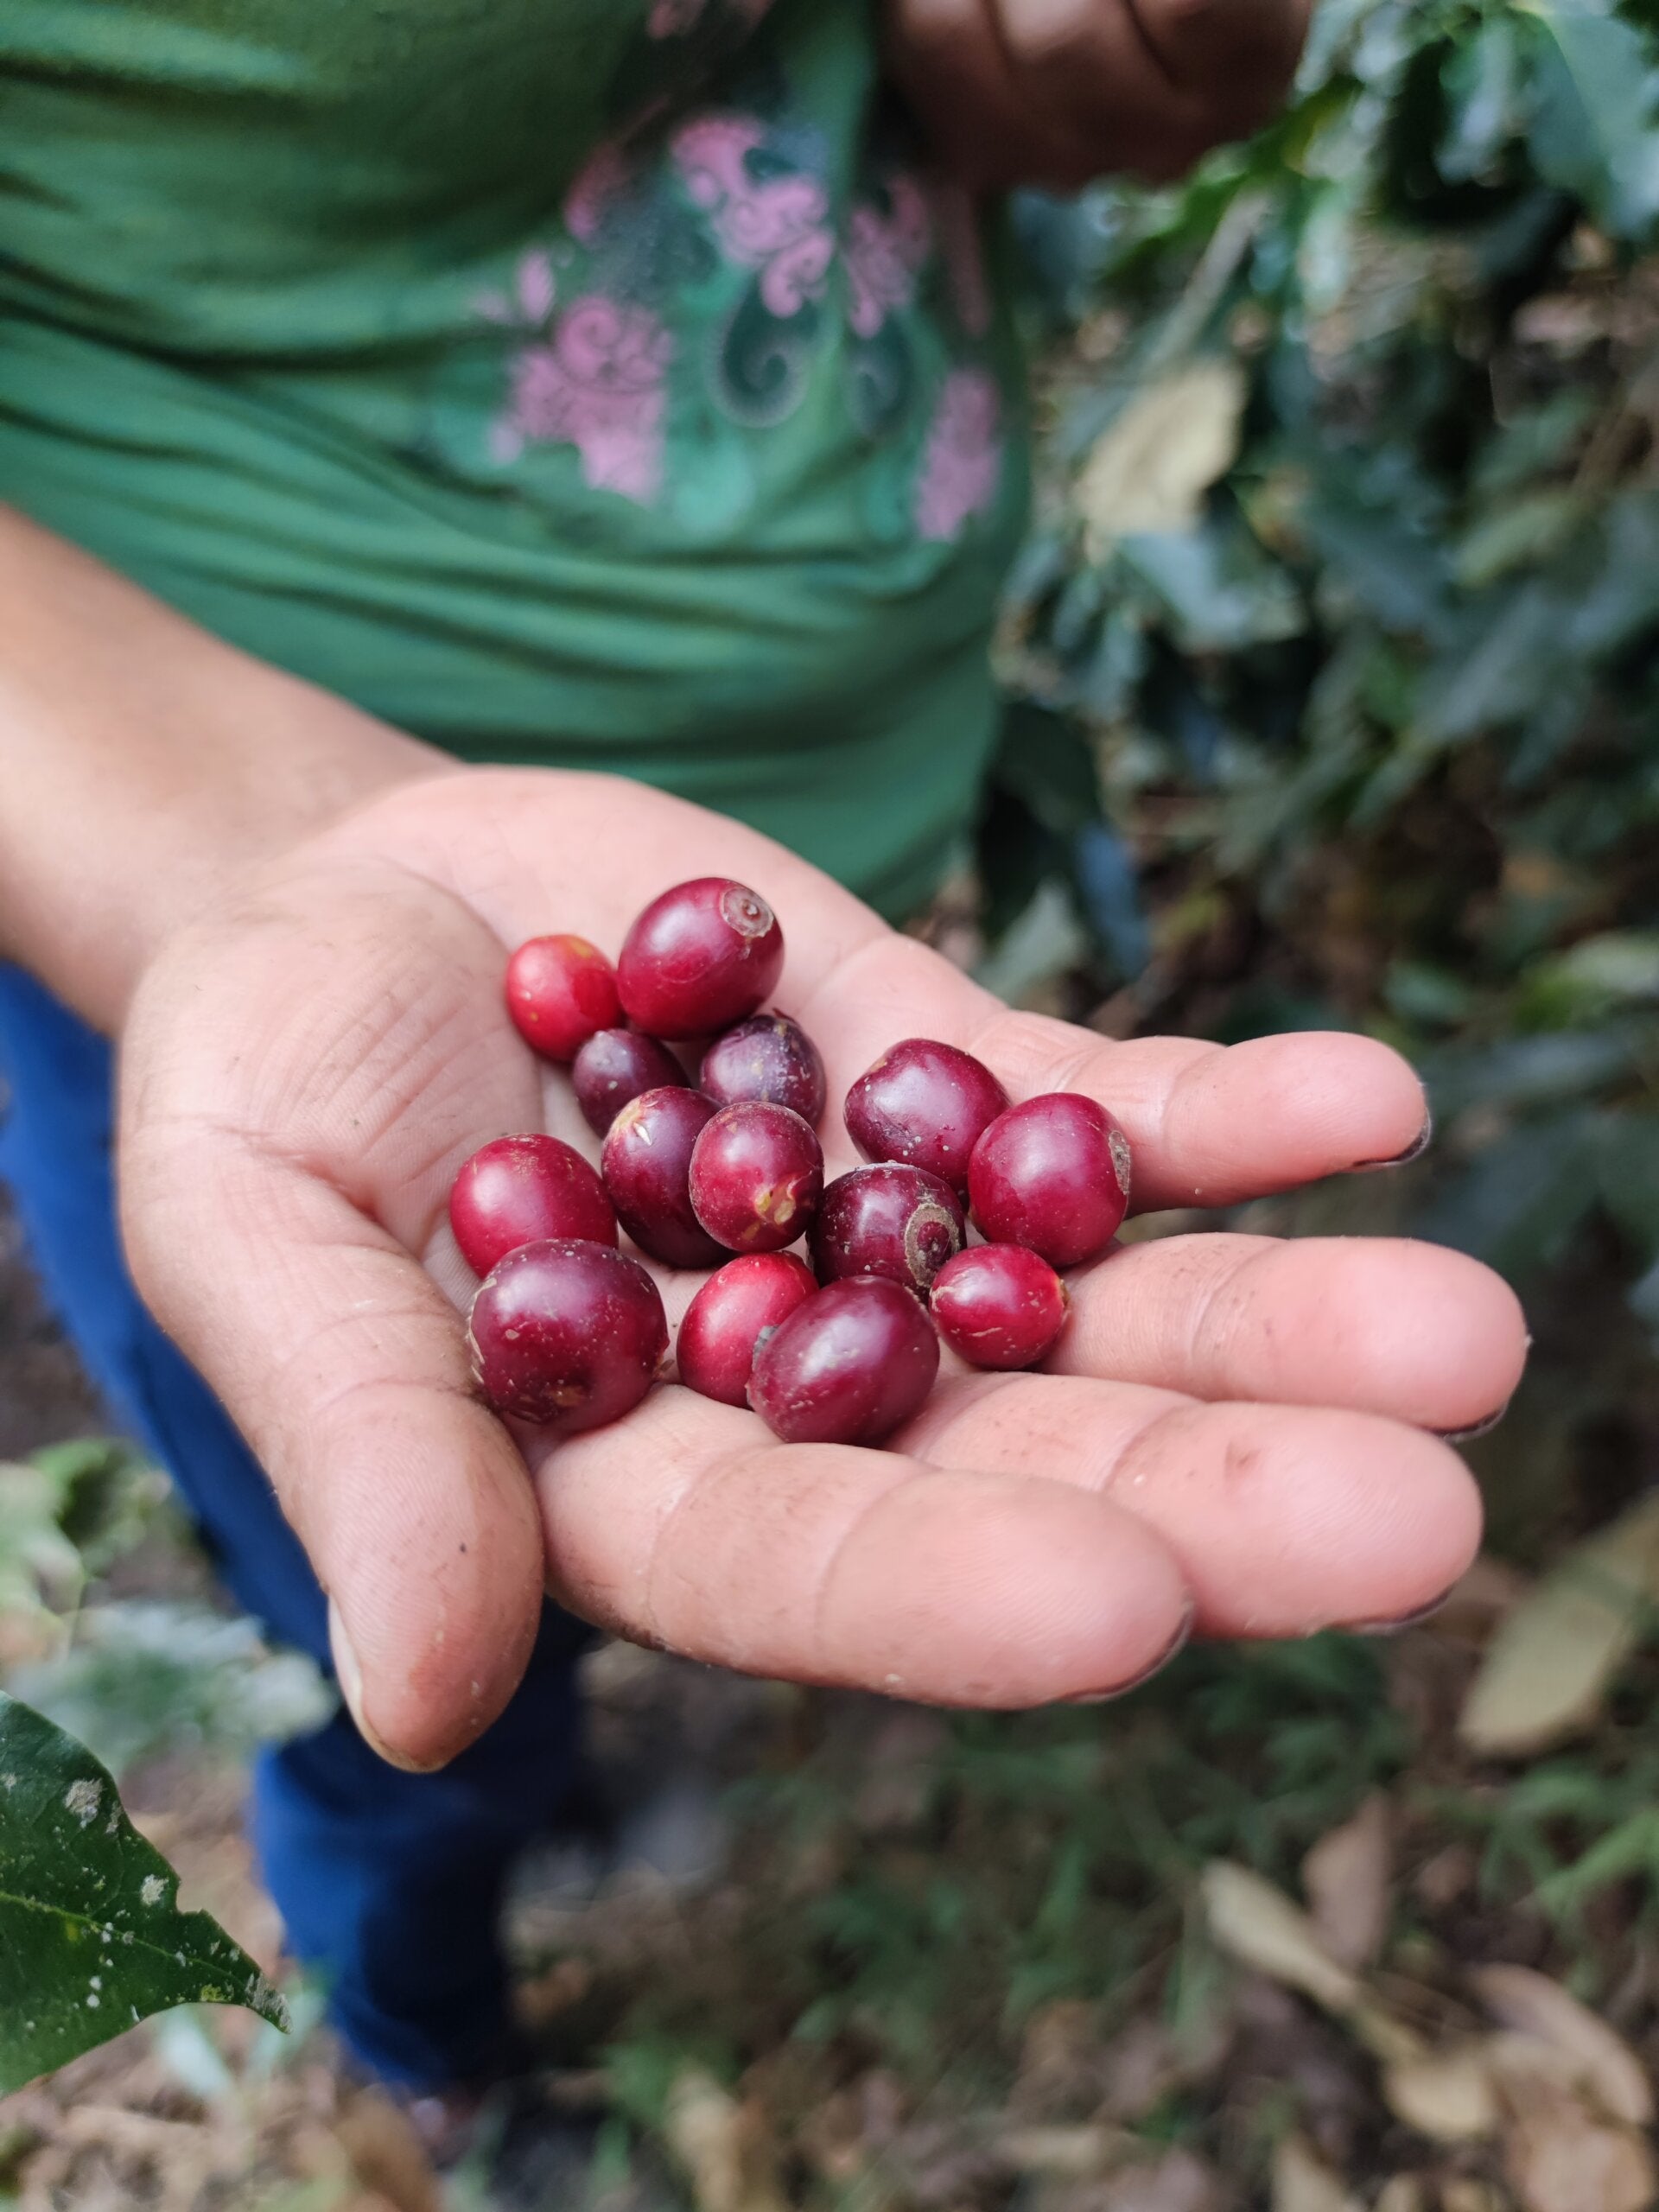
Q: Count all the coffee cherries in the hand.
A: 14